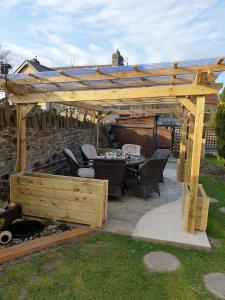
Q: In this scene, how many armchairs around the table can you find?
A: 6